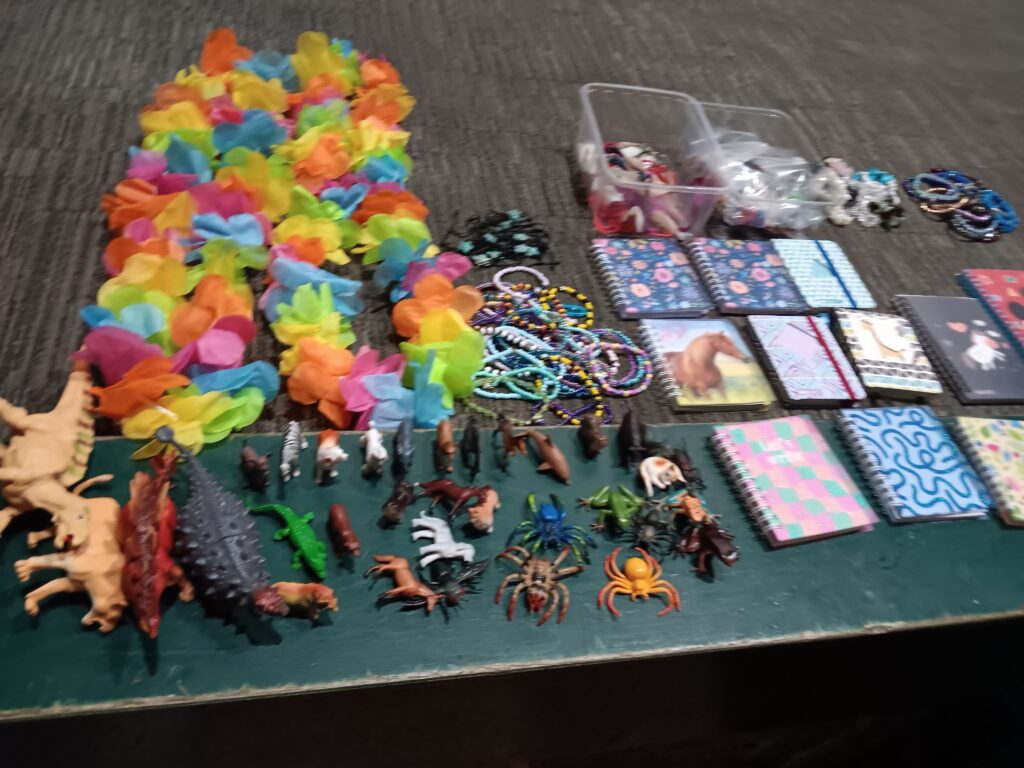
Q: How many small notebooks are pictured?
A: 11